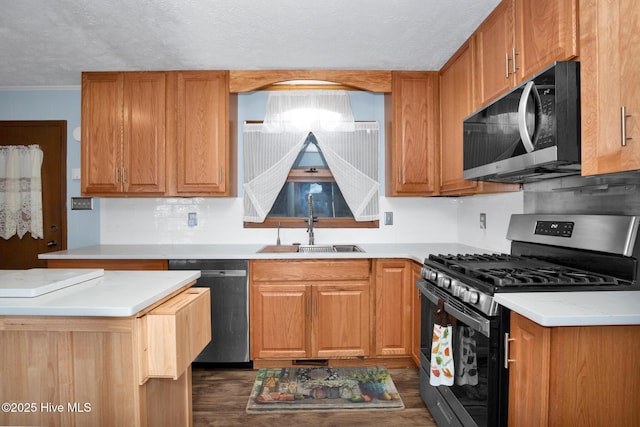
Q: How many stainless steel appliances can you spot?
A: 3